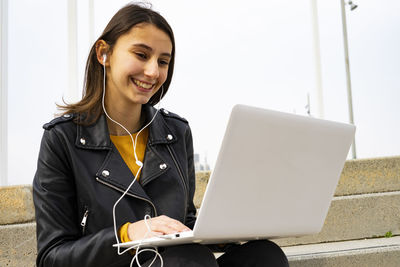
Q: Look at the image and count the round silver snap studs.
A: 6